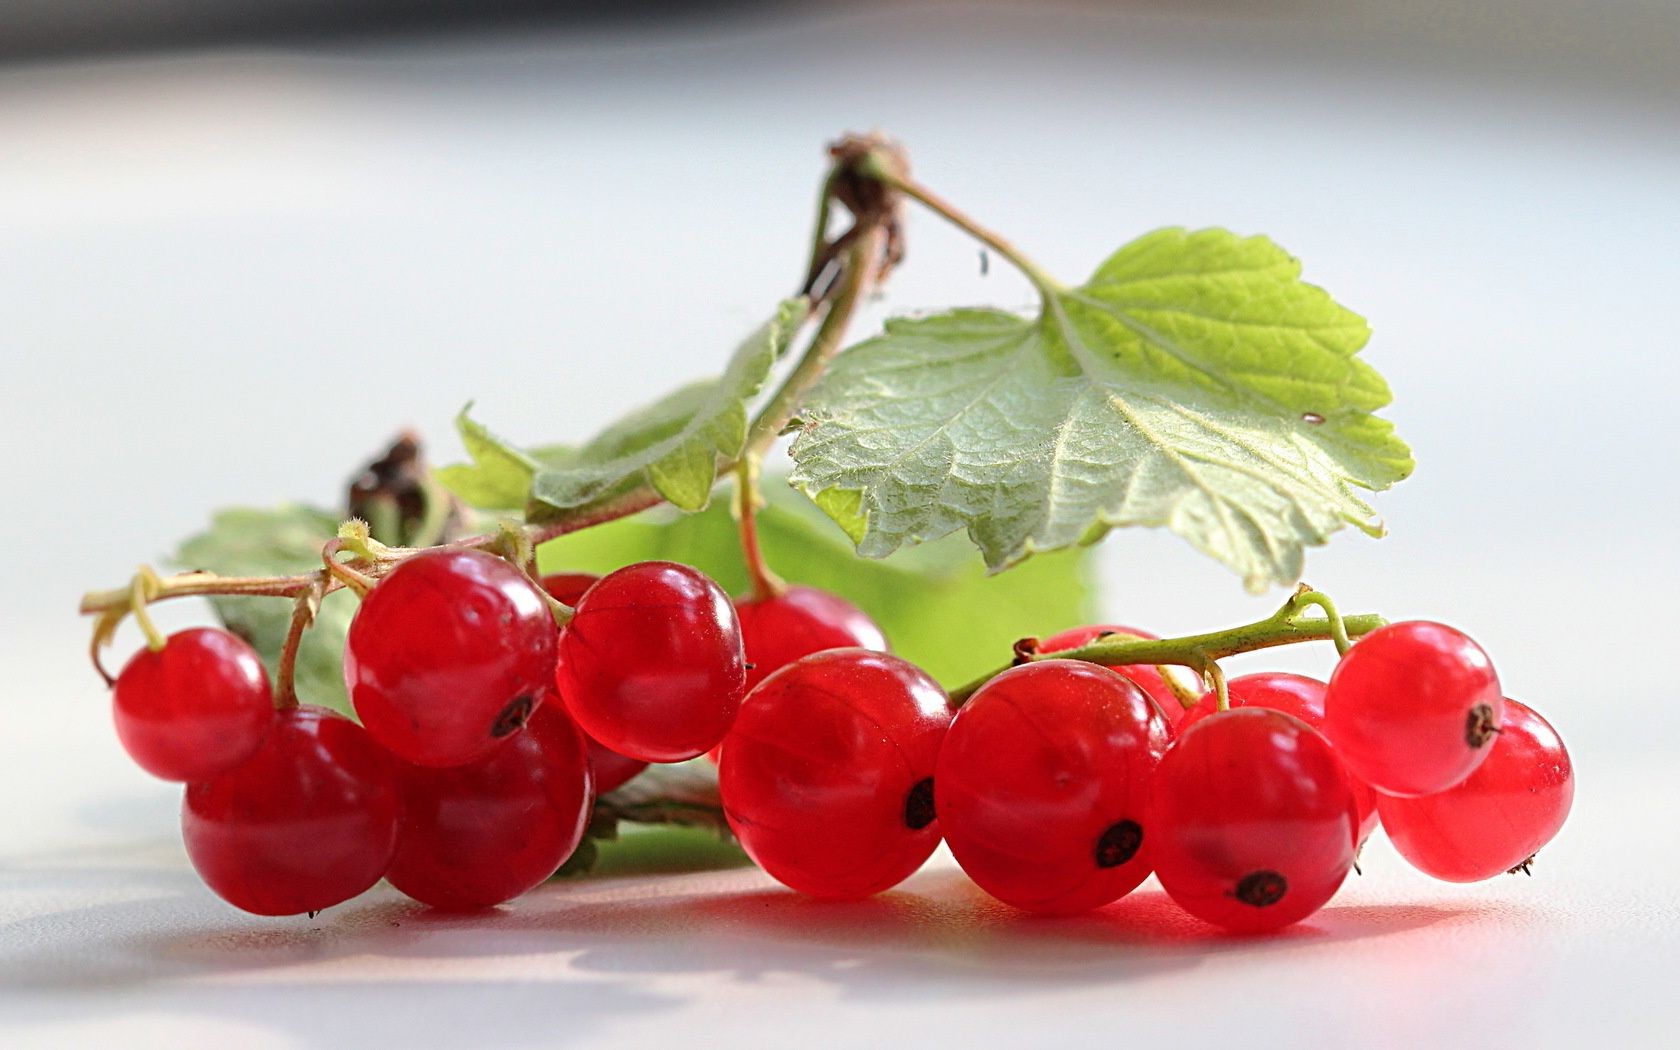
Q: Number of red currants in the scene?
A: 14